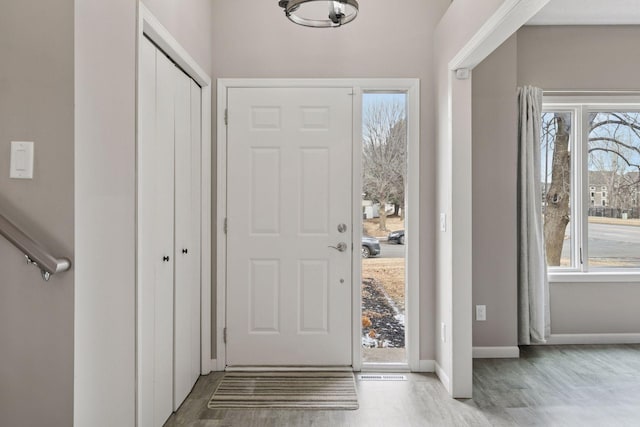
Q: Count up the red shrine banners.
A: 0